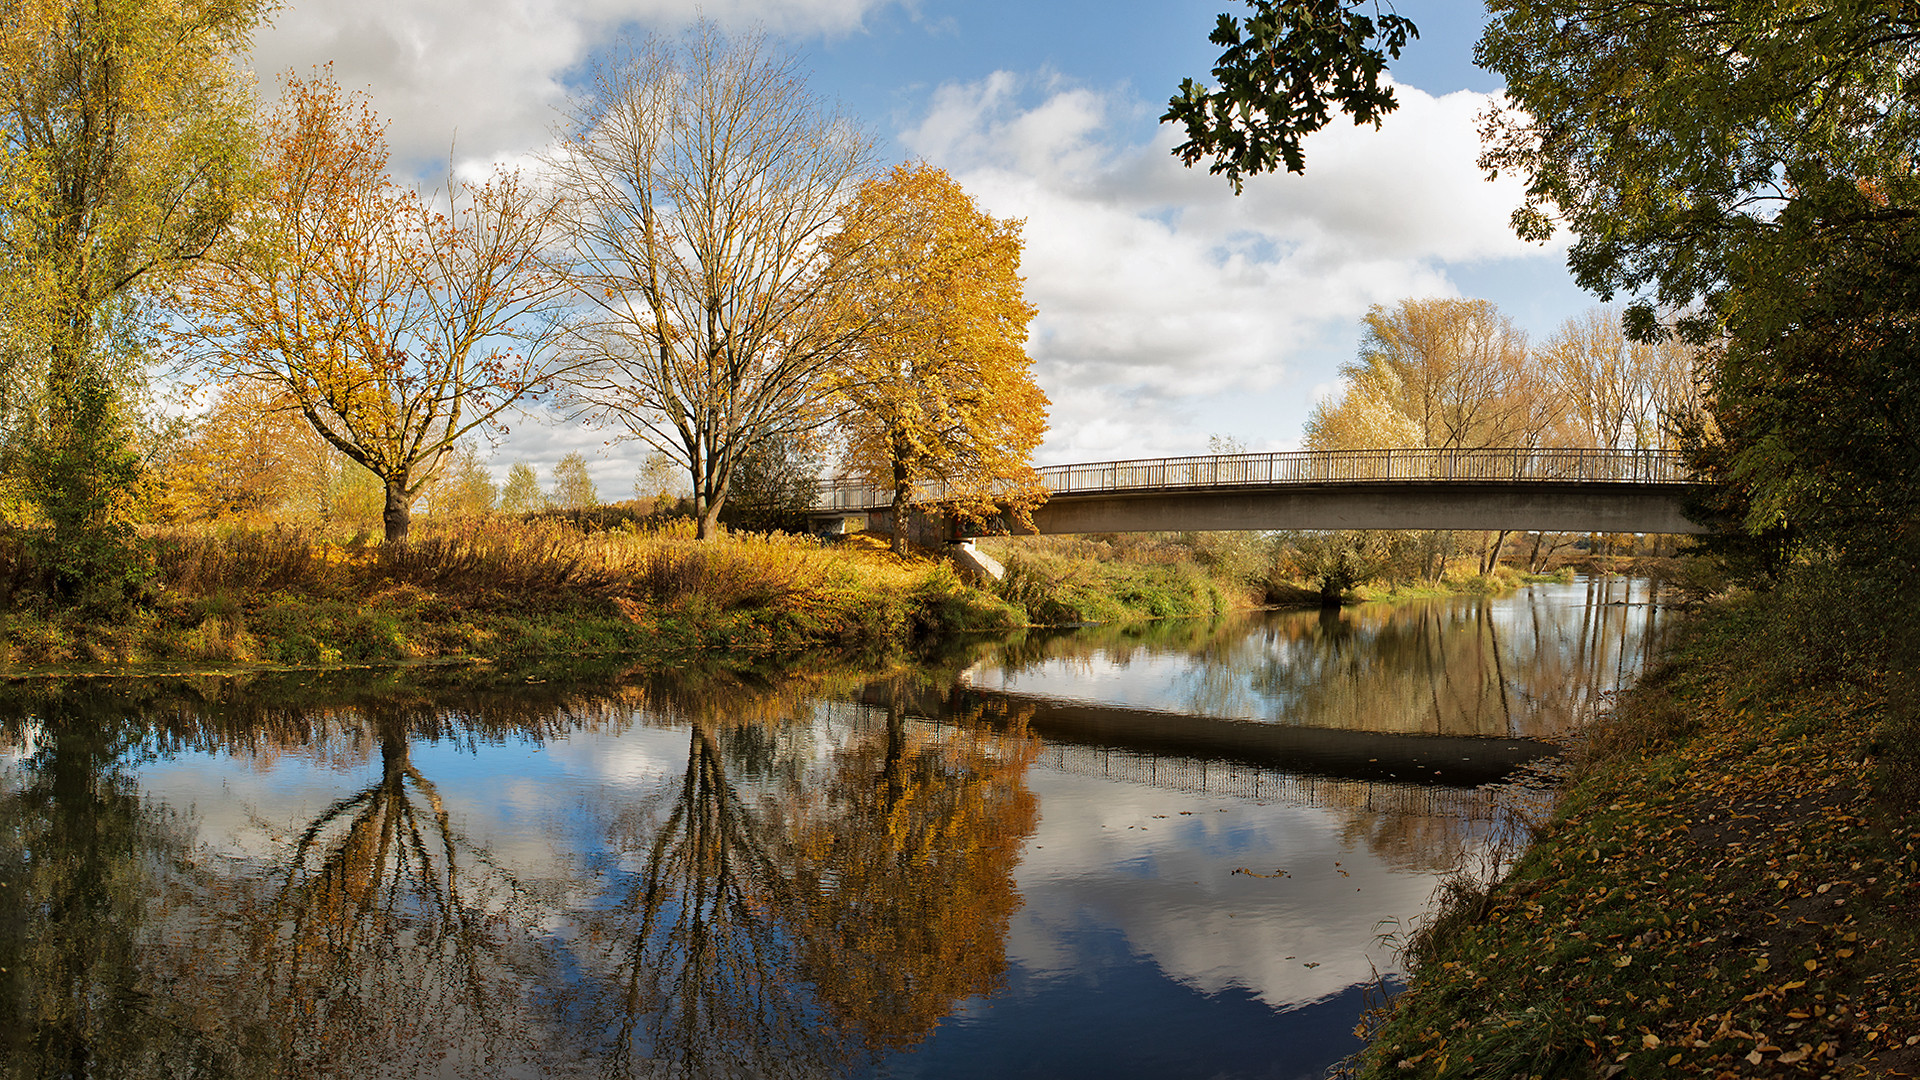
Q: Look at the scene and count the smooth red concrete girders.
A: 0